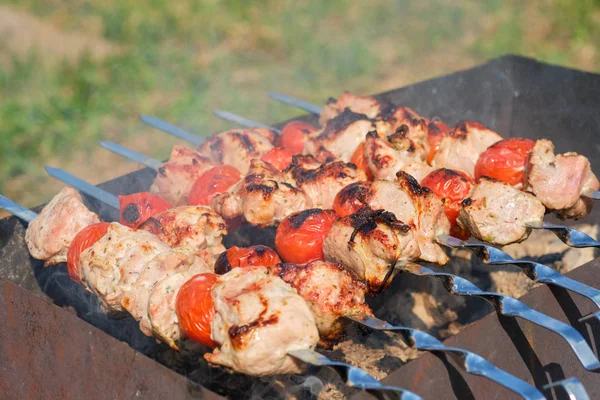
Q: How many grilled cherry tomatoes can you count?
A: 13